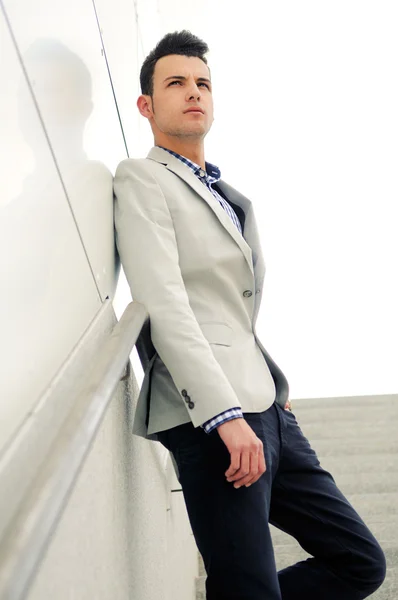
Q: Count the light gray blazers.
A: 1